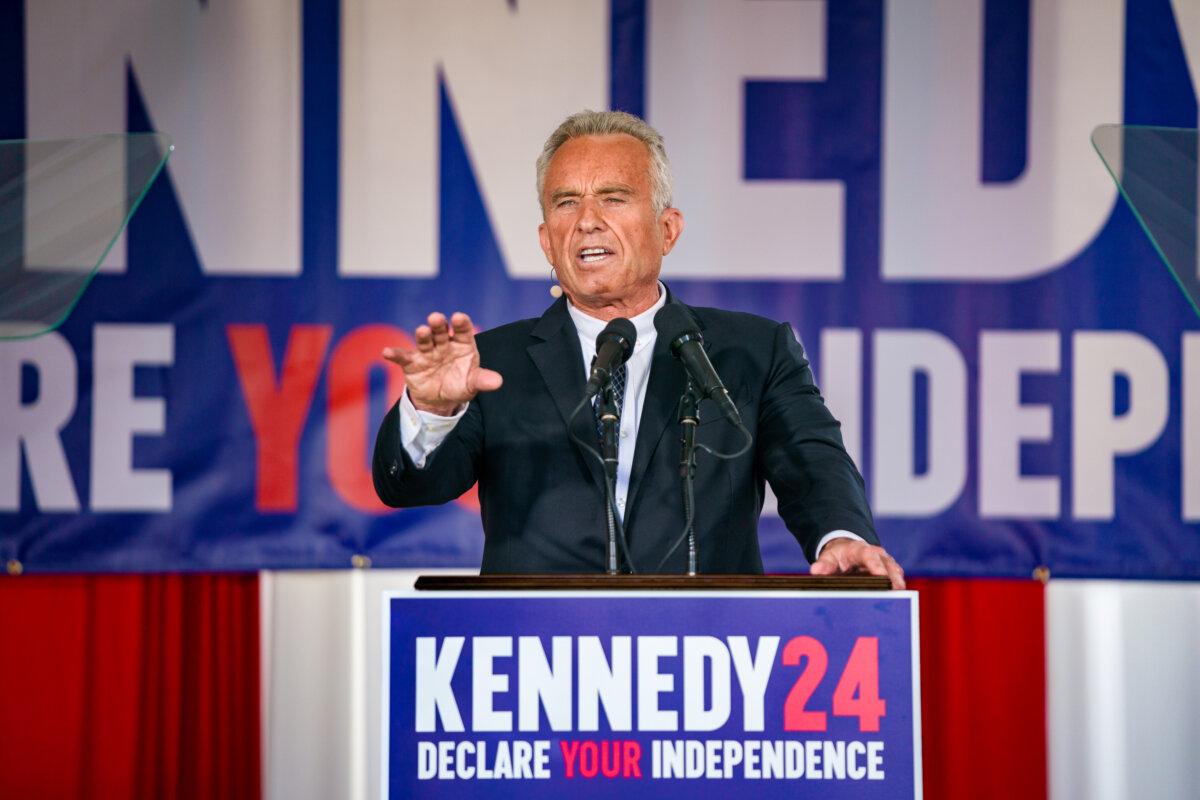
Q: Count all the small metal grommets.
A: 3